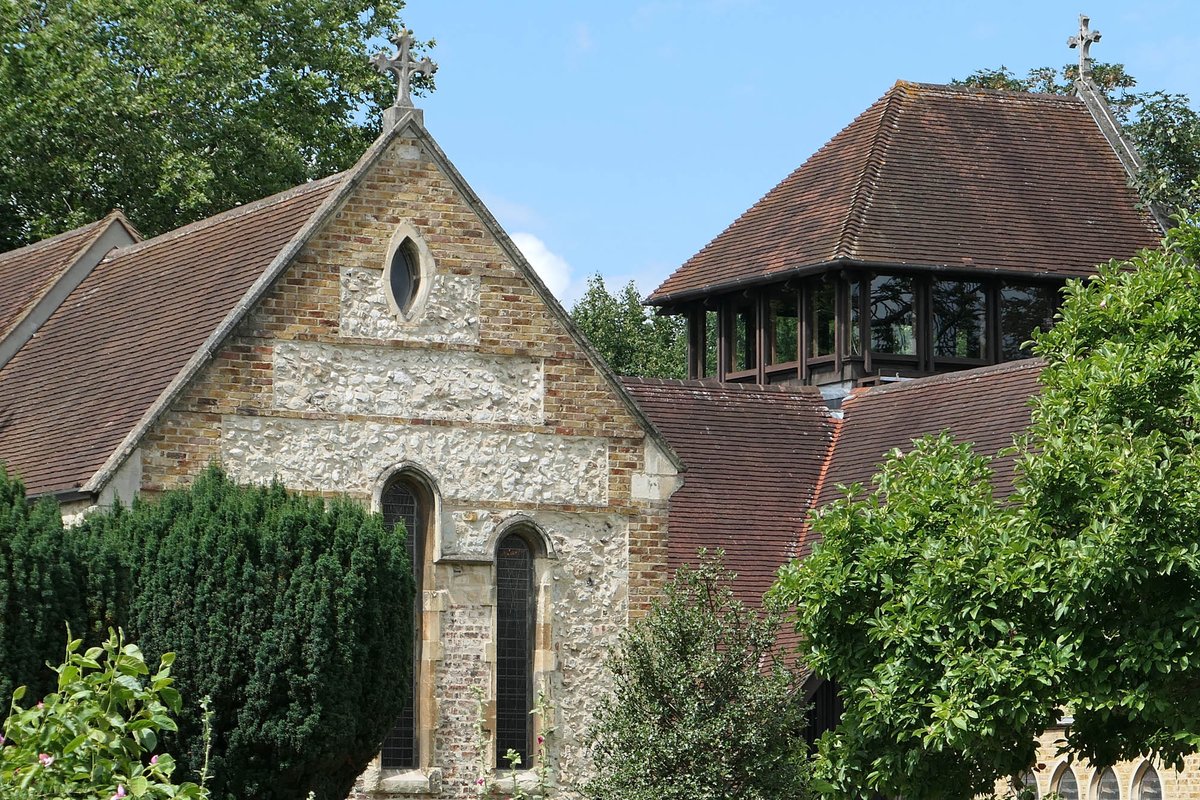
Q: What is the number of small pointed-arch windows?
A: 4